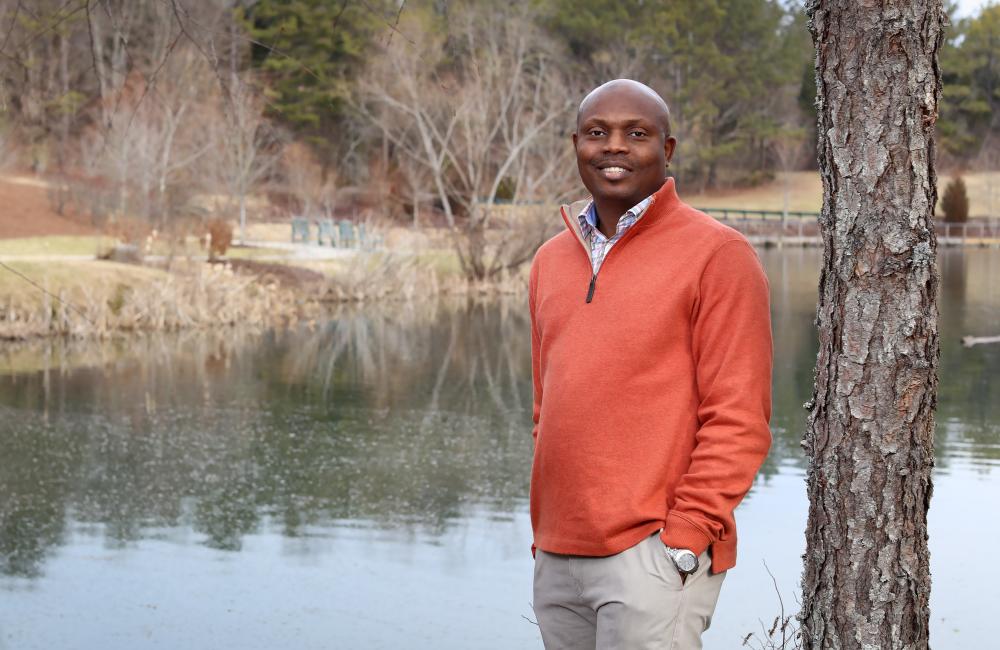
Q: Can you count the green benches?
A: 4